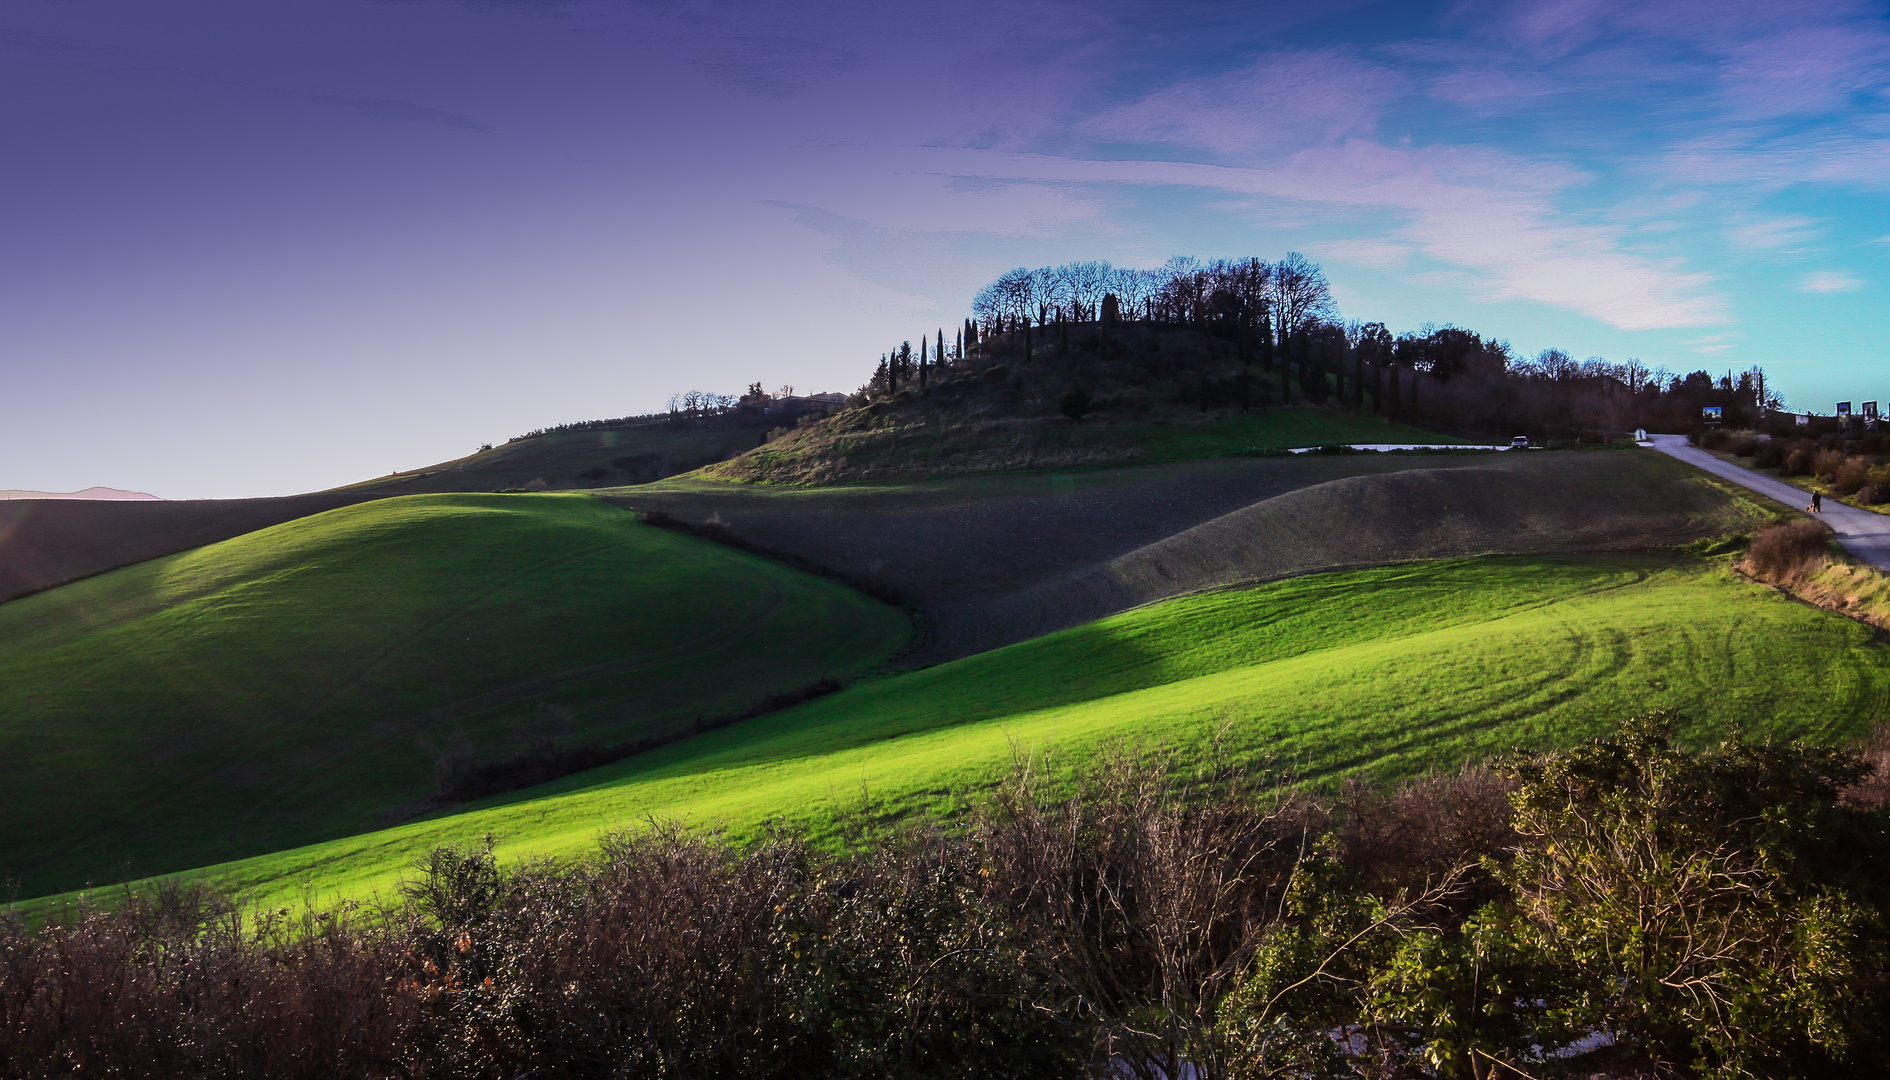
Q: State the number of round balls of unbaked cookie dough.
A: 0